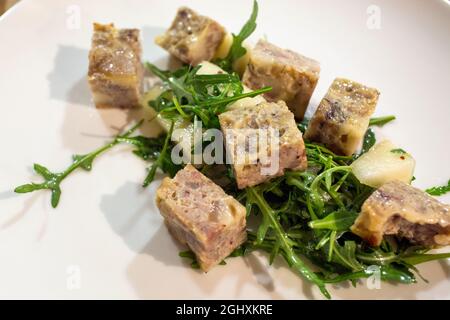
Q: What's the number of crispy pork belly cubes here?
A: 7